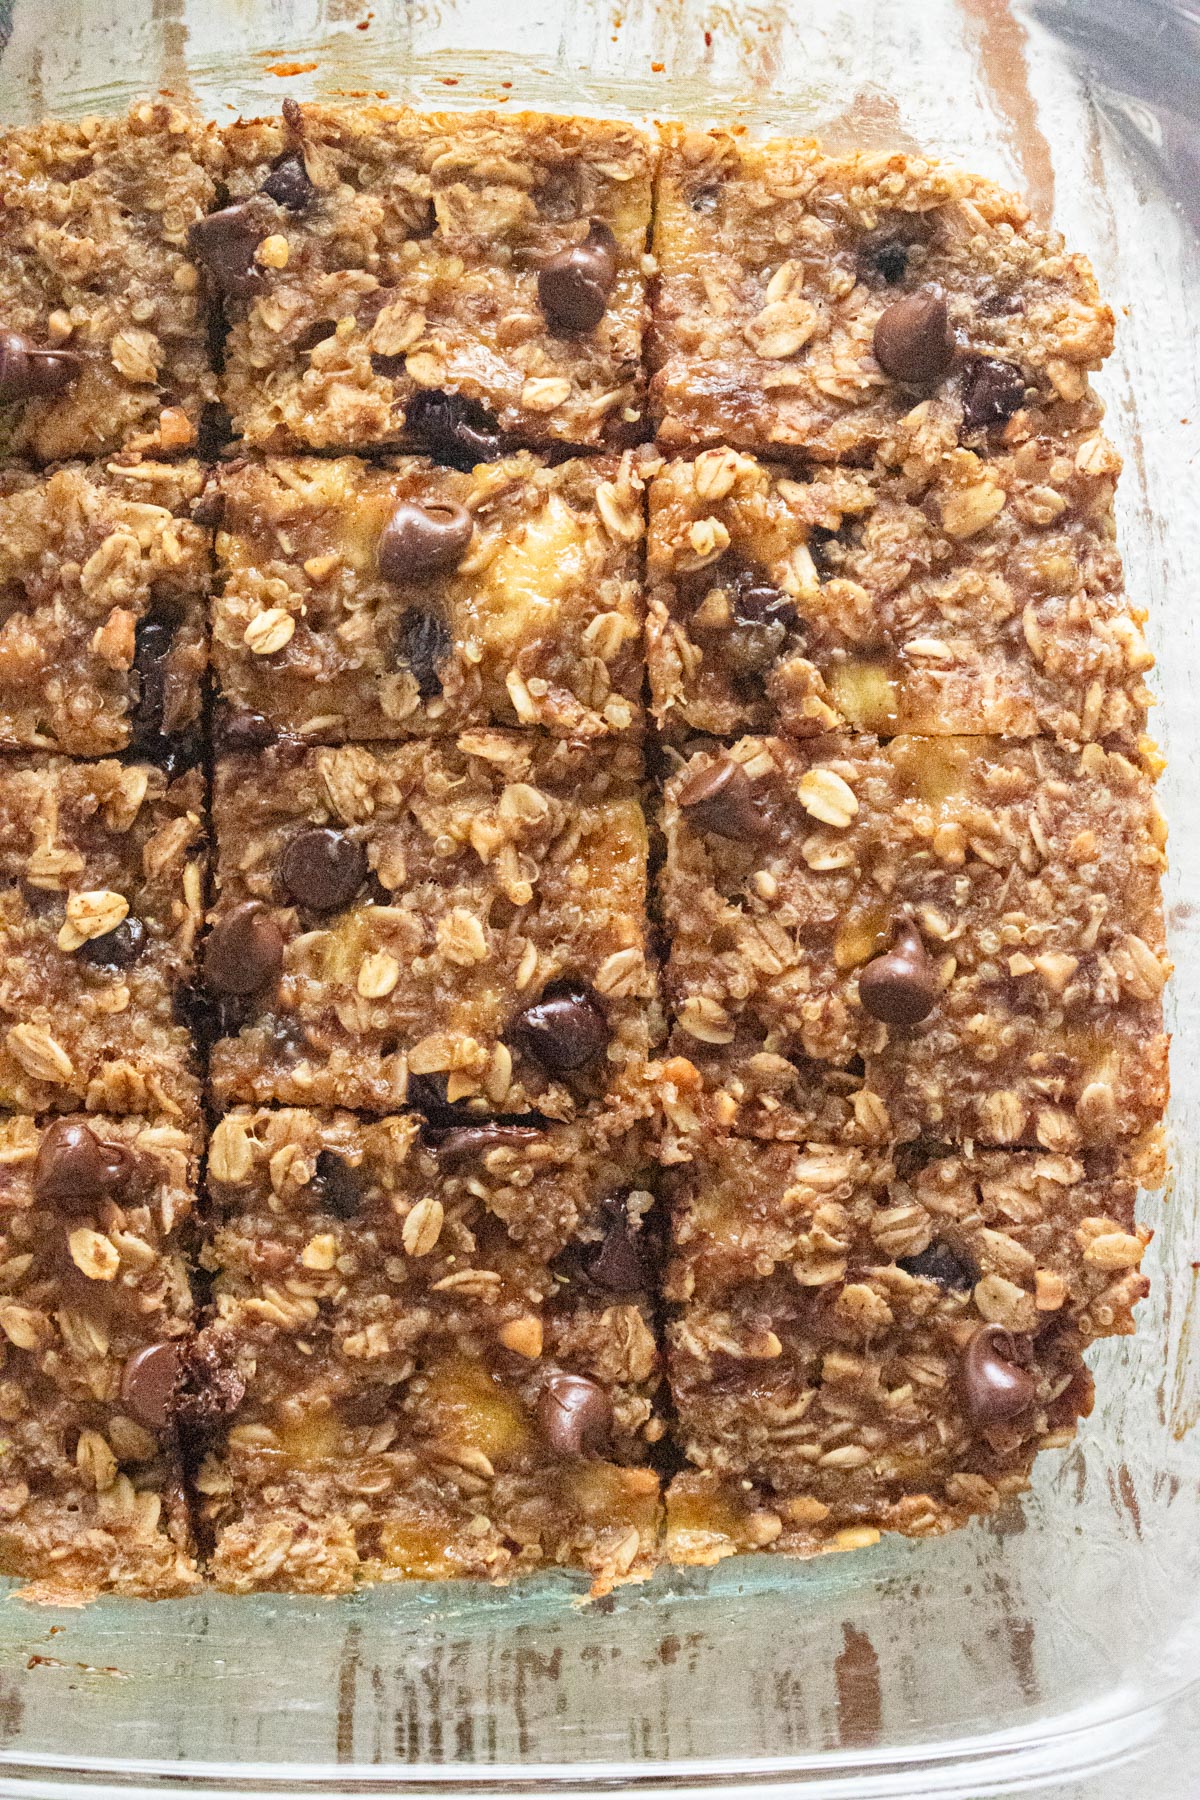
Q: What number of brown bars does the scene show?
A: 12